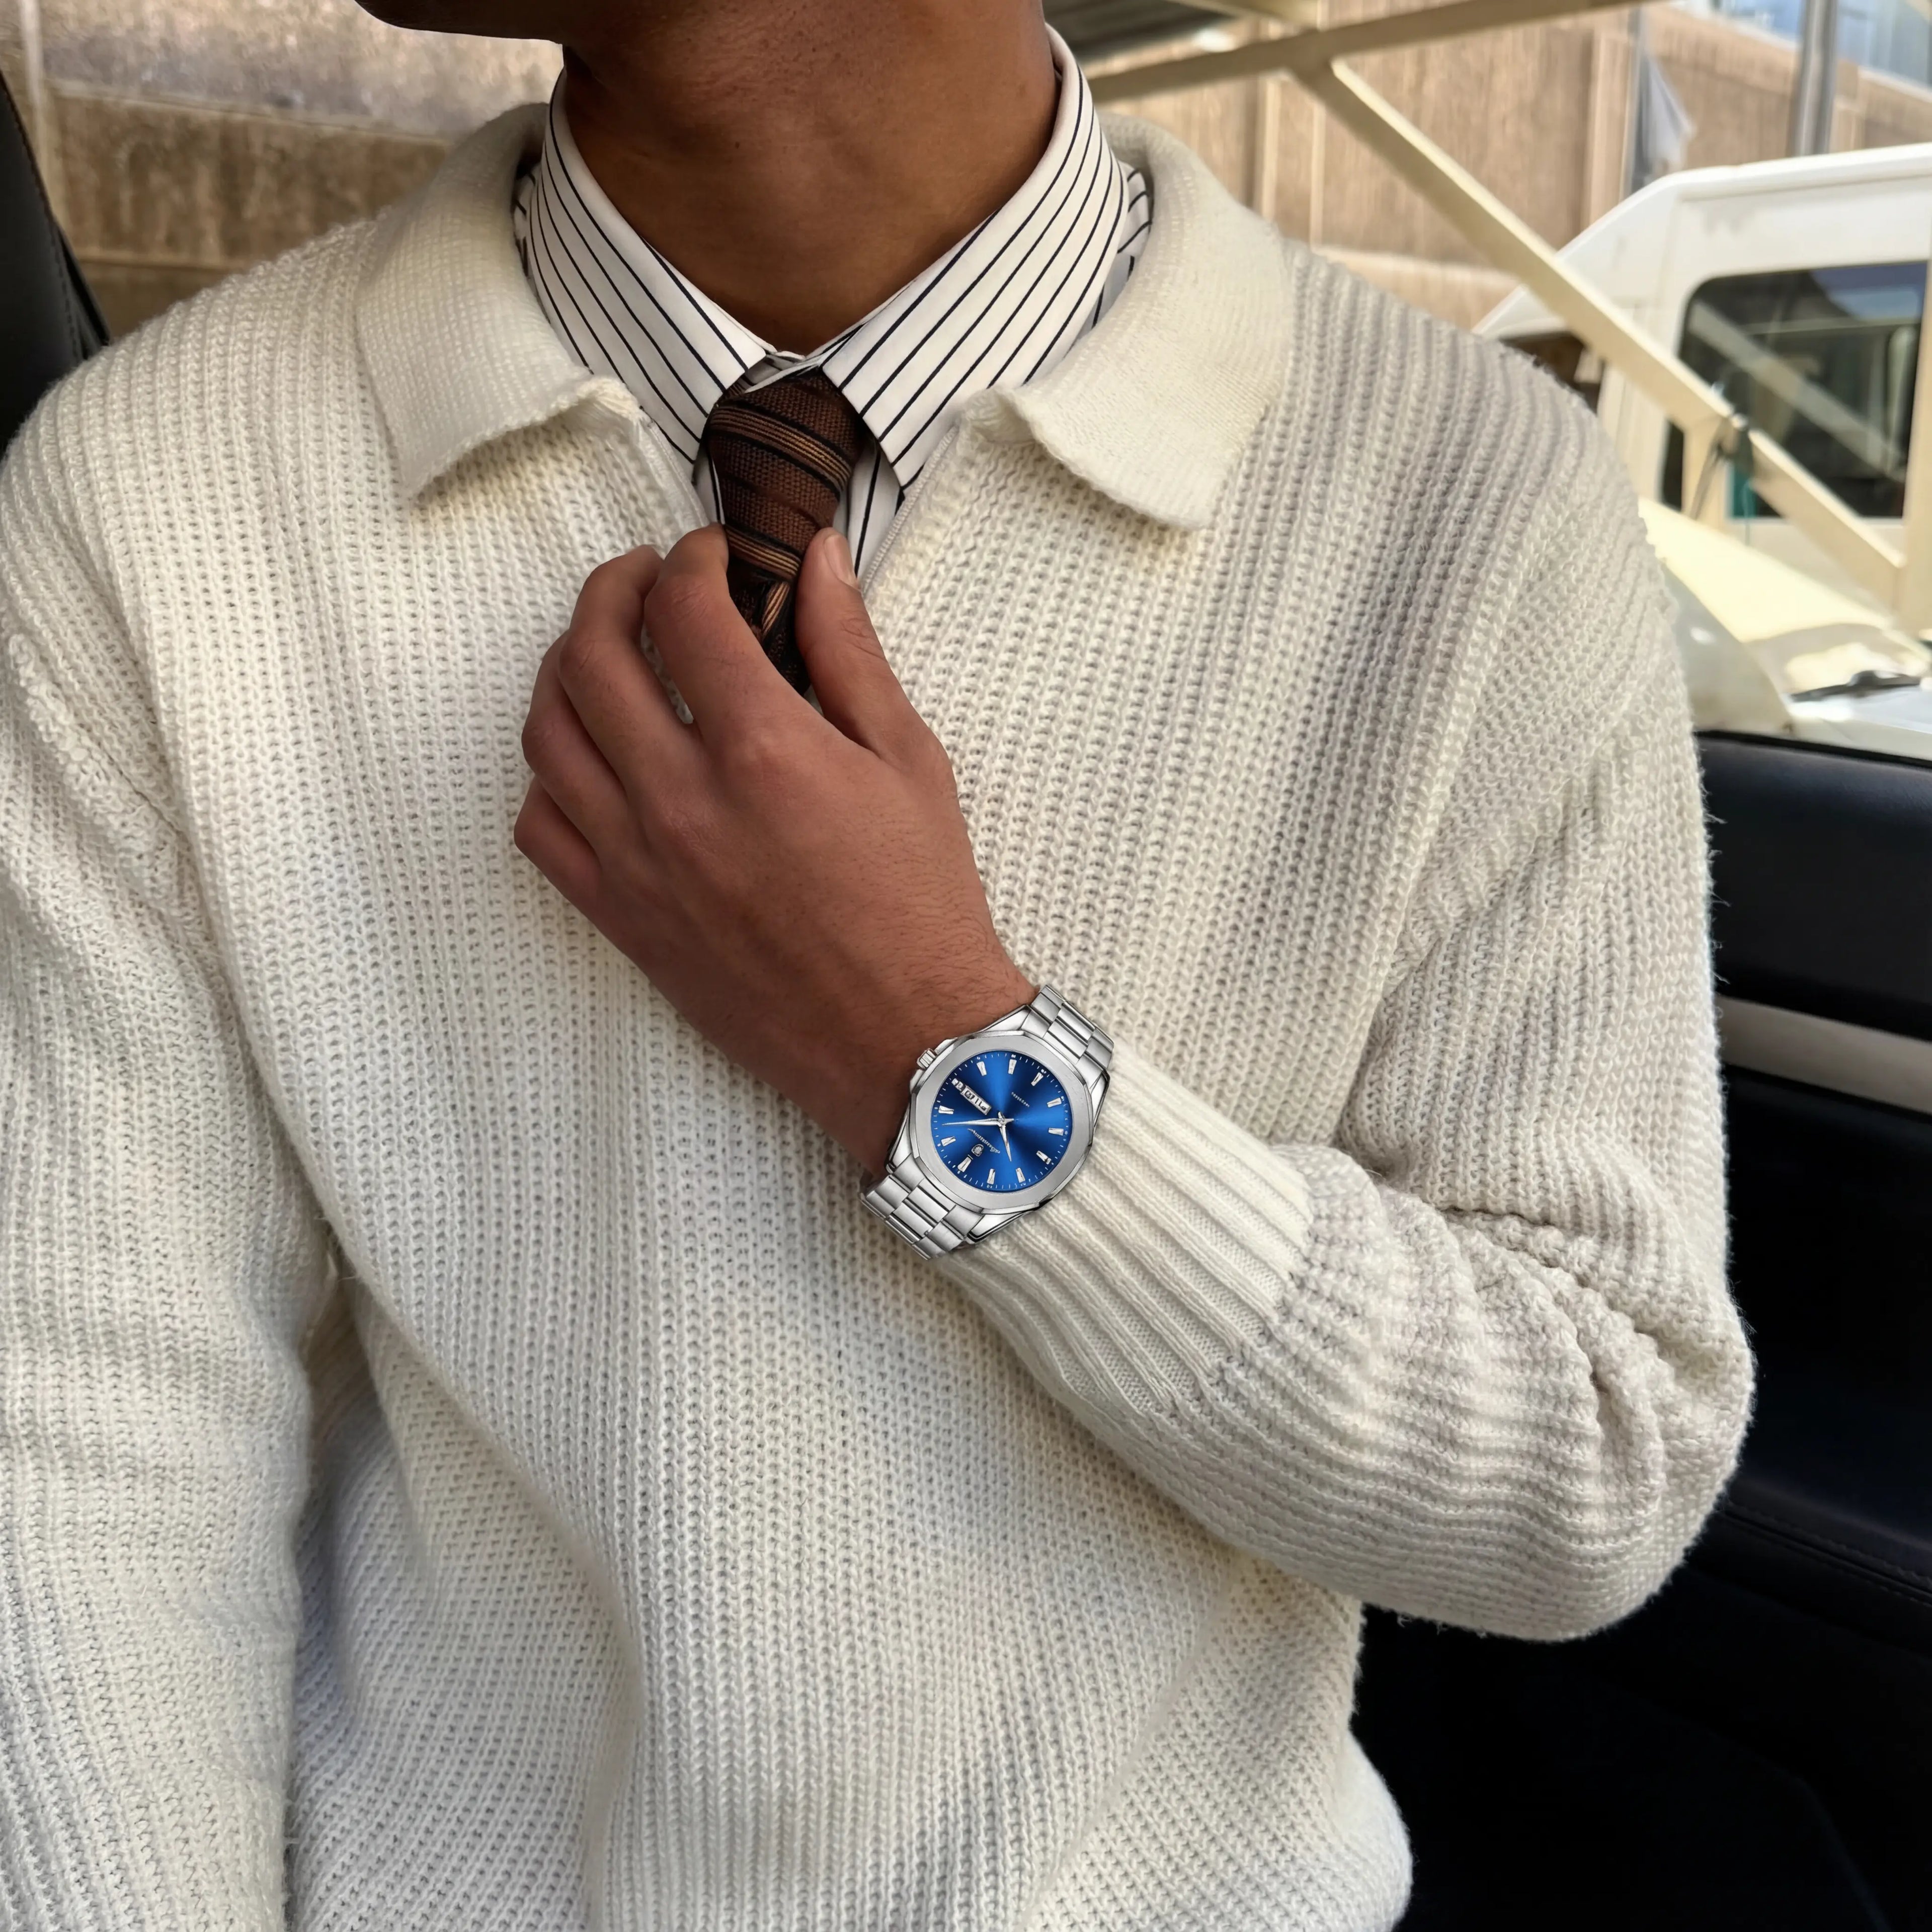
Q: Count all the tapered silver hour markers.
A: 11